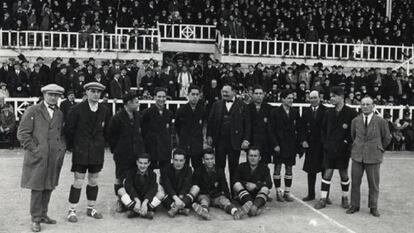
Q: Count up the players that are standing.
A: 7